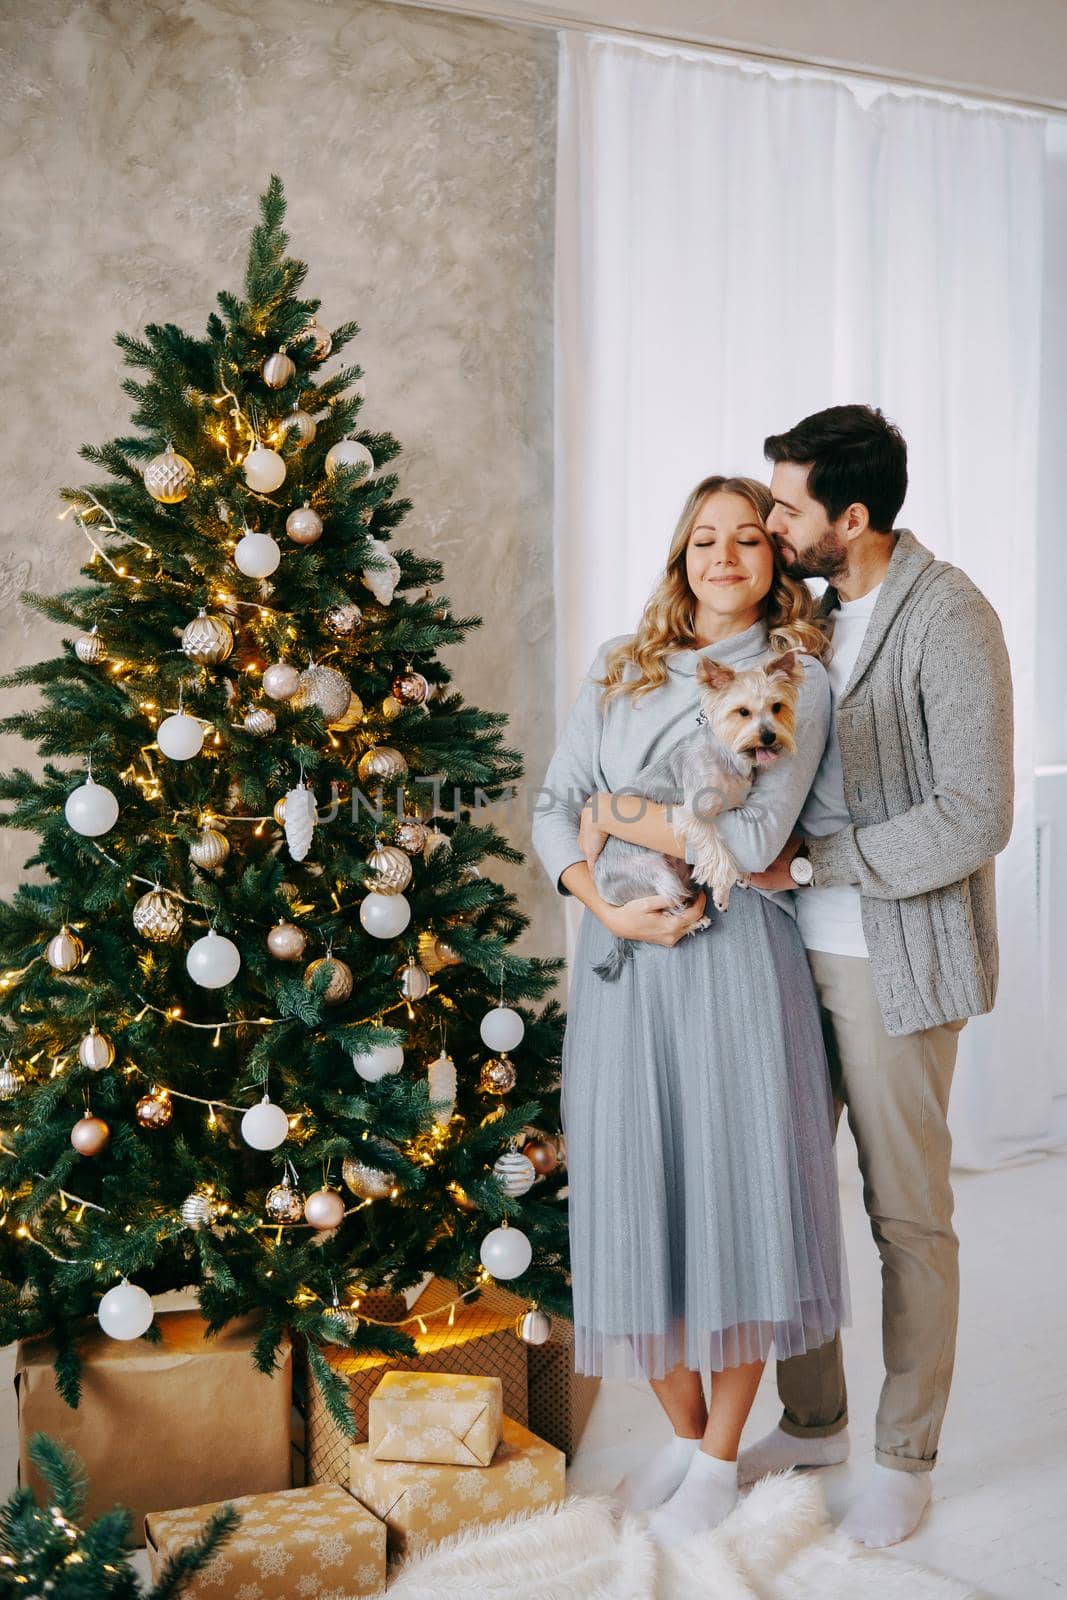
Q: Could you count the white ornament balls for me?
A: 12